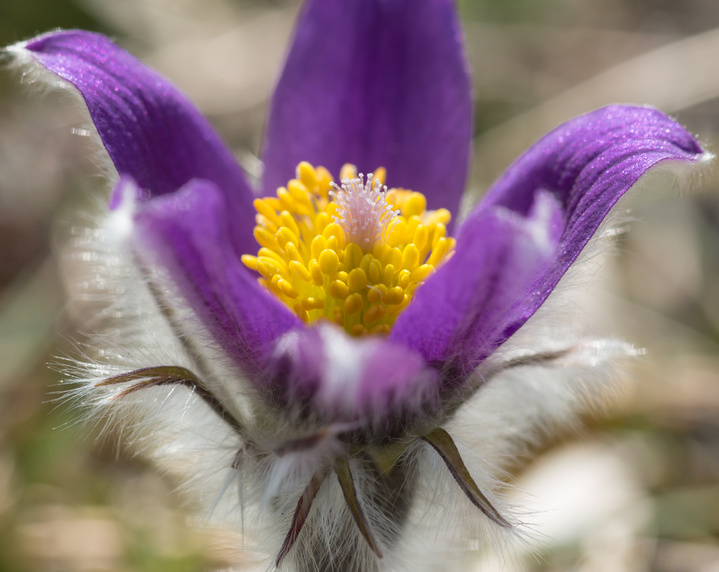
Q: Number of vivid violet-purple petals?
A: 6